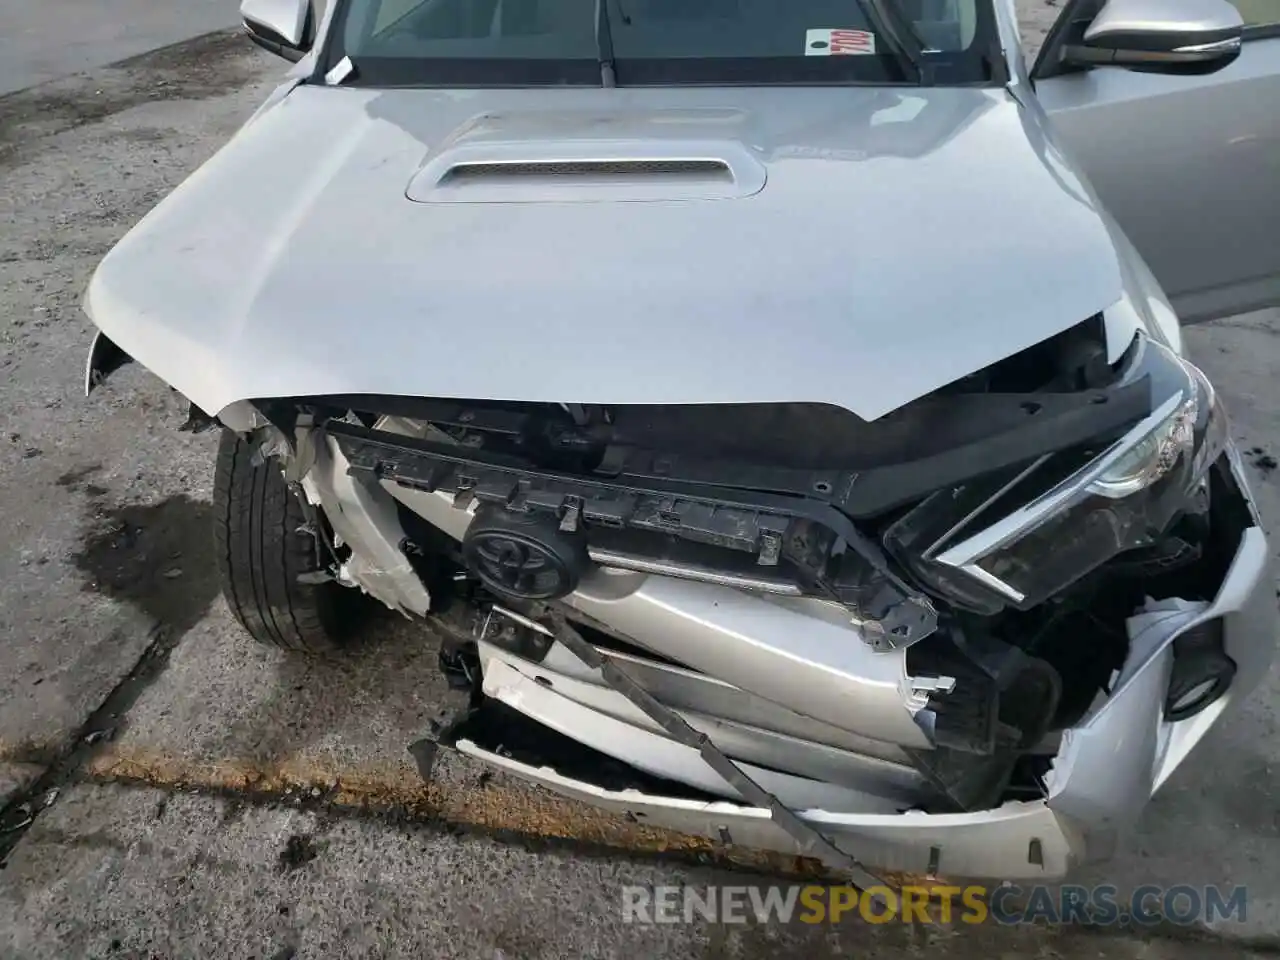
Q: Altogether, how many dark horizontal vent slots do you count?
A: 1